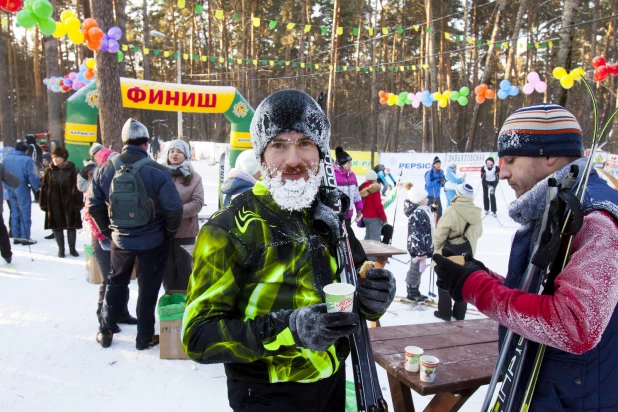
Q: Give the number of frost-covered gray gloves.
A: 2